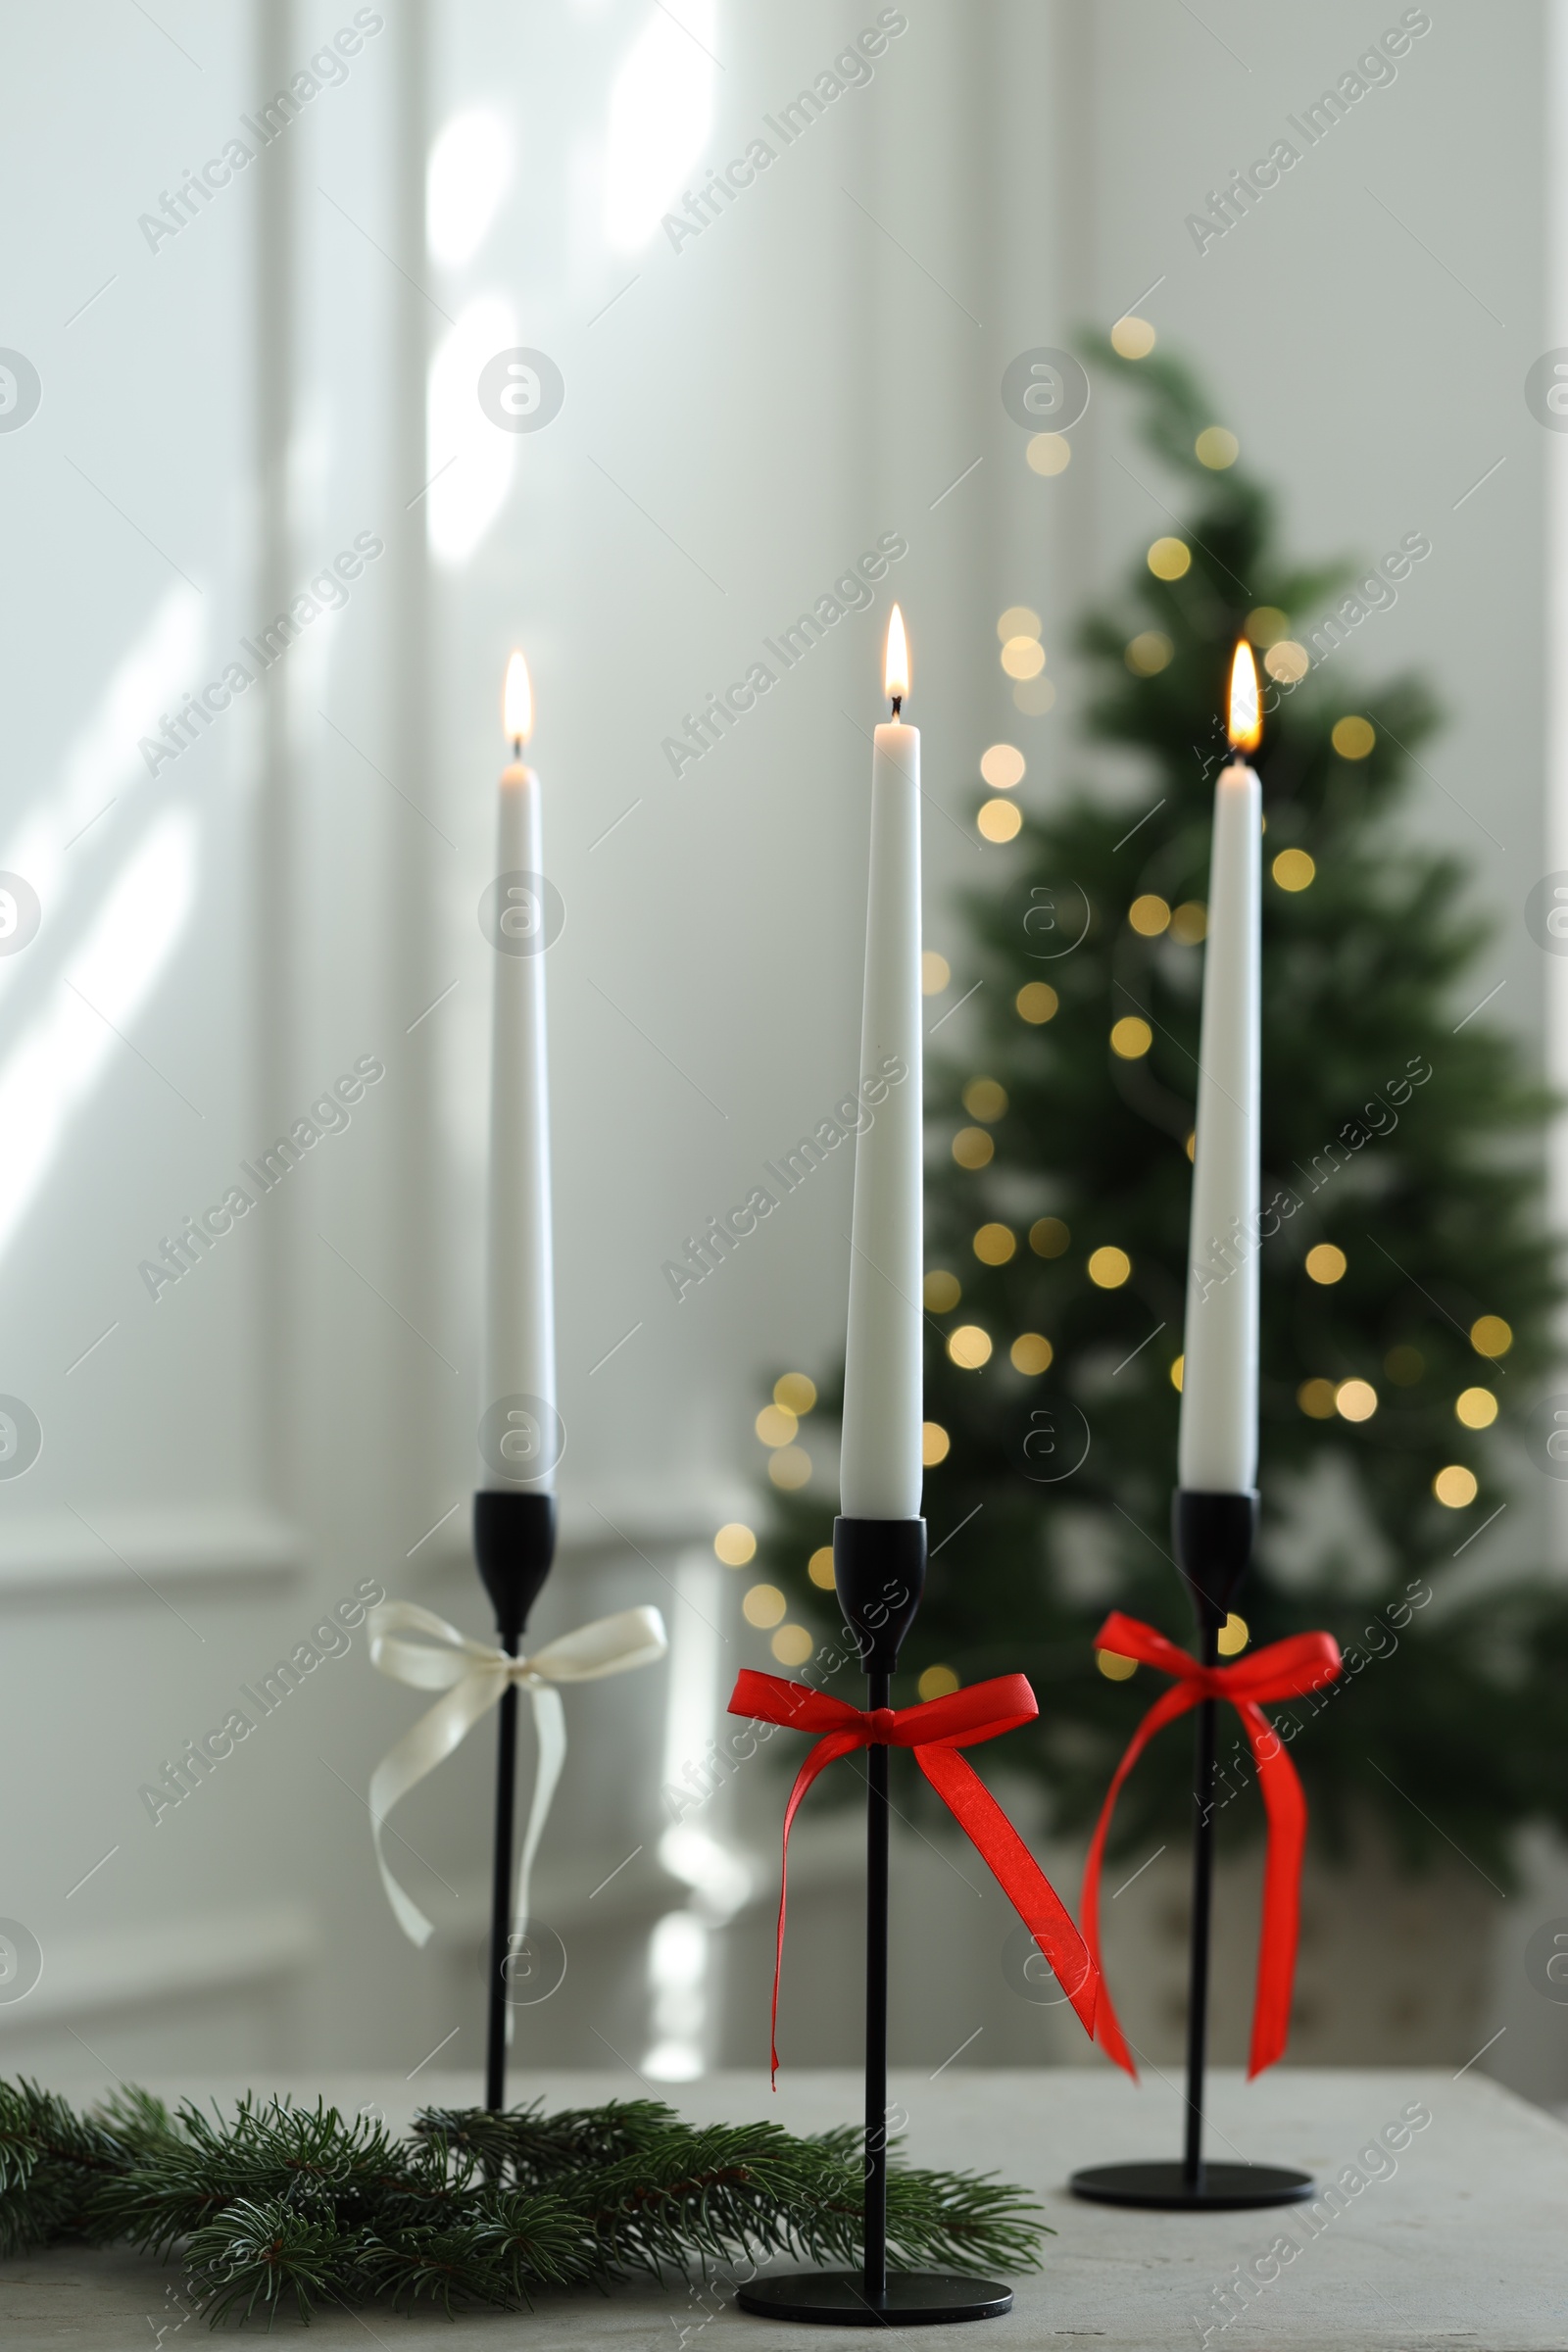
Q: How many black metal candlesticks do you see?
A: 3